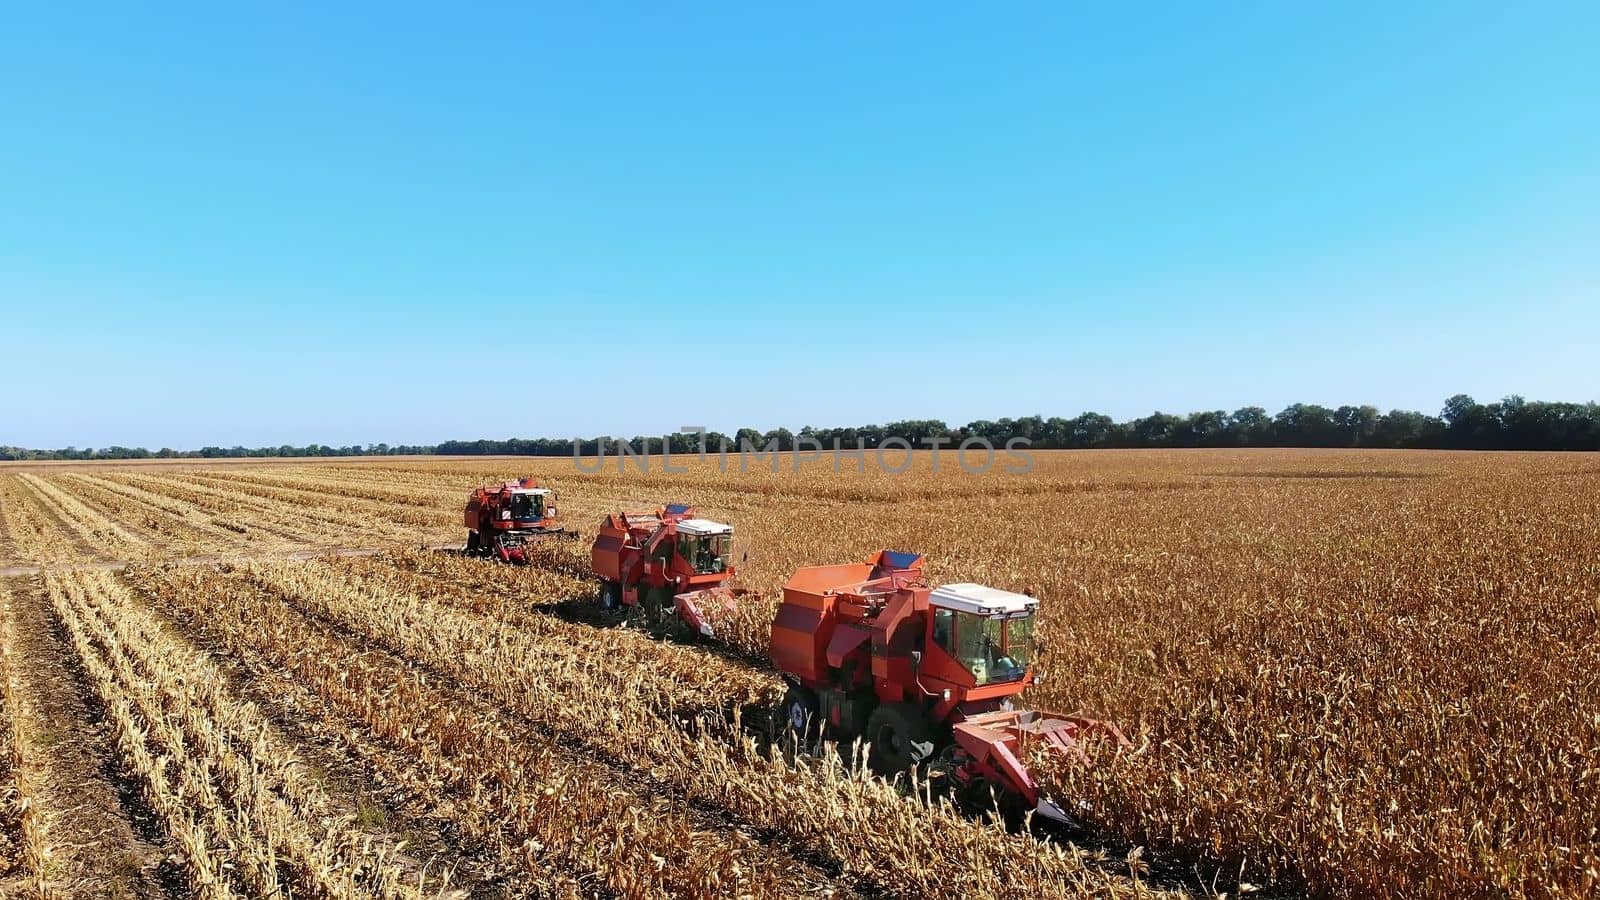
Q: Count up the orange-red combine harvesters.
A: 3